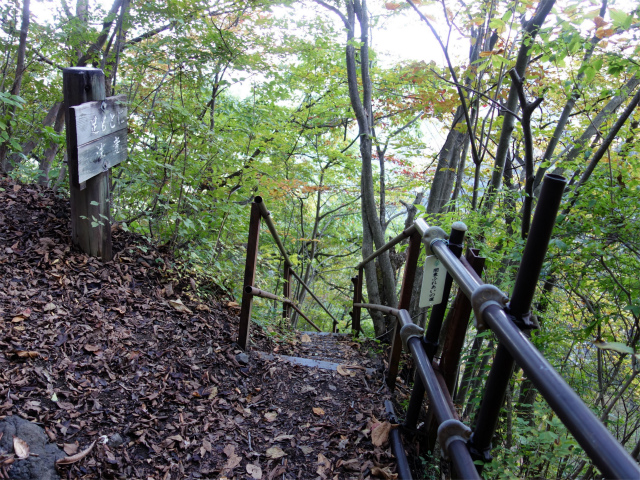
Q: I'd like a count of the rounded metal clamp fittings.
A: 4